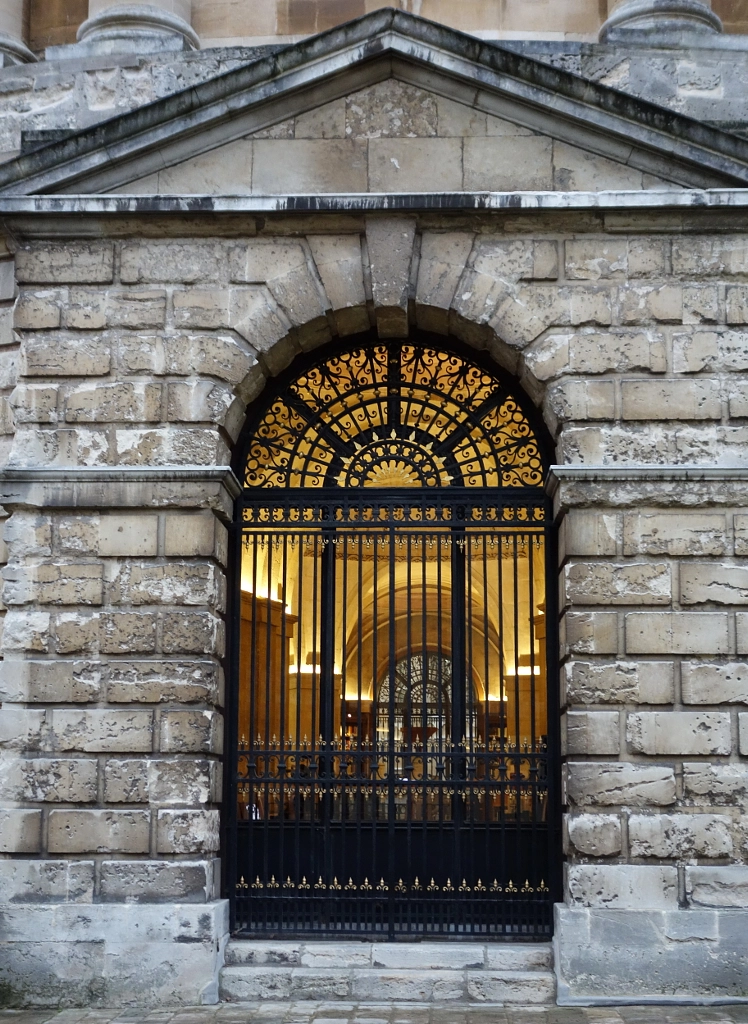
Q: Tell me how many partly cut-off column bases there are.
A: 3